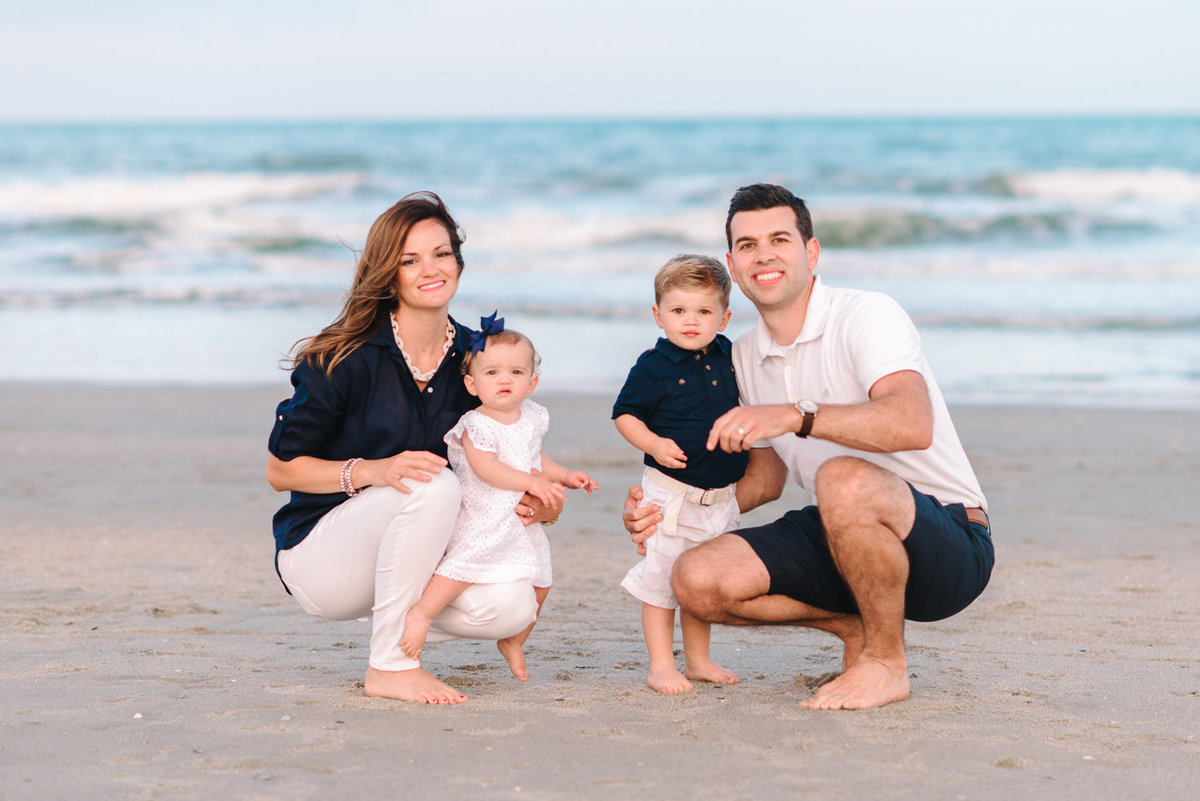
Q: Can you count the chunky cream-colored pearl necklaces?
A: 1